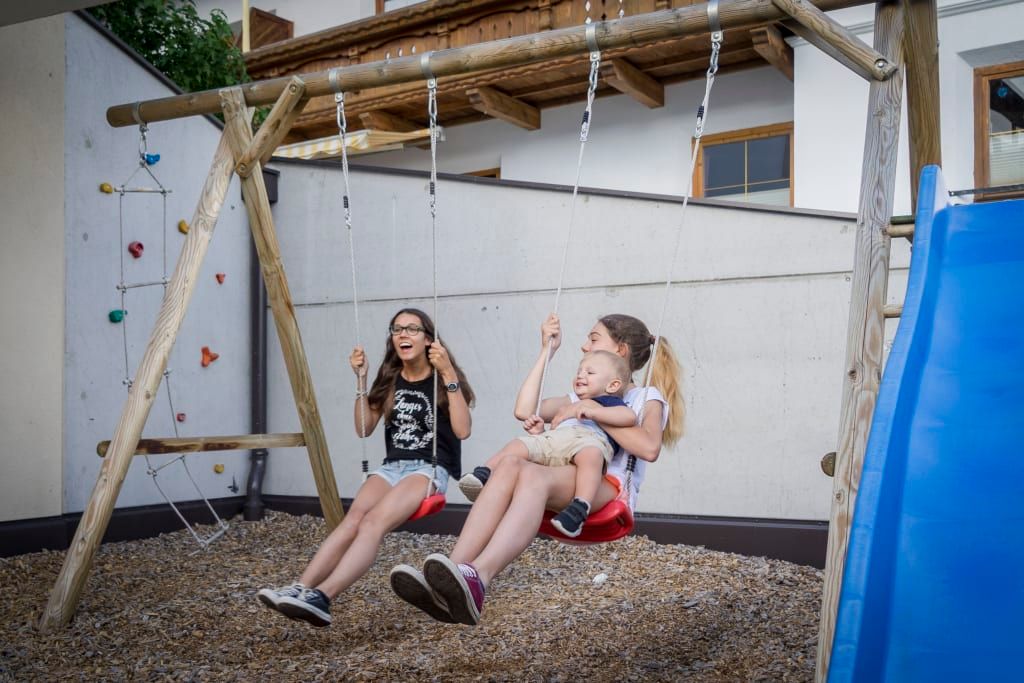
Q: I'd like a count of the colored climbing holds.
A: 9